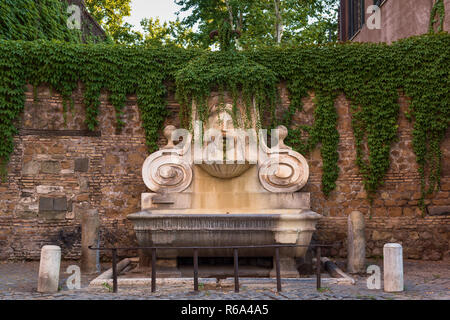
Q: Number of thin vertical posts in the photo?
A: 6